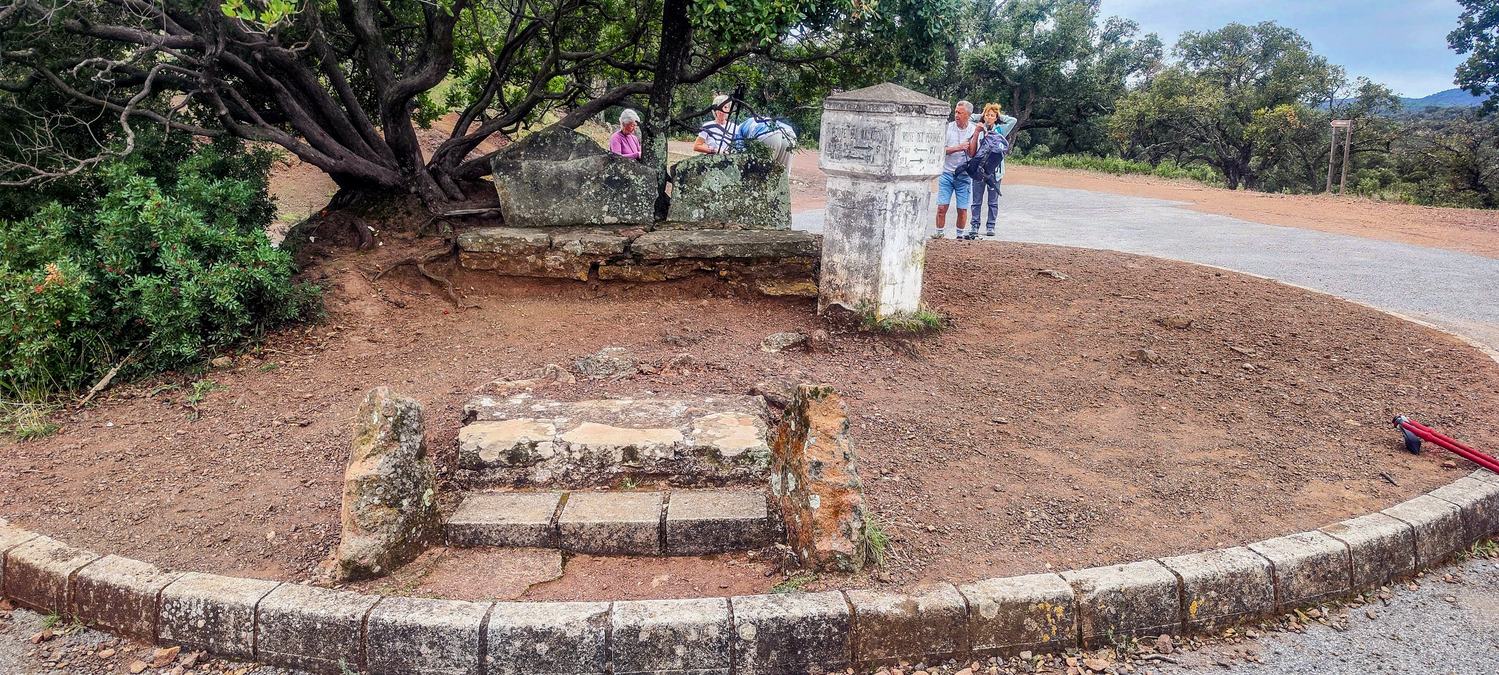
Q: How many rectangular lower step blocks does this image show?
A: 3